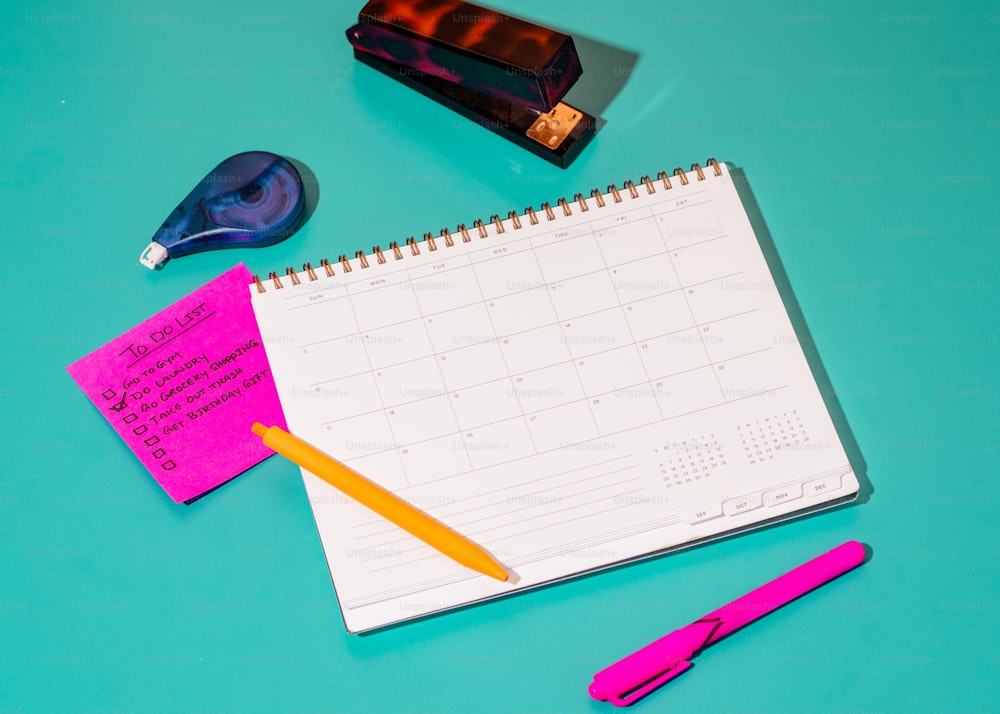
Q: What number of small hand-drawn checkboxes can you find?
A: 7